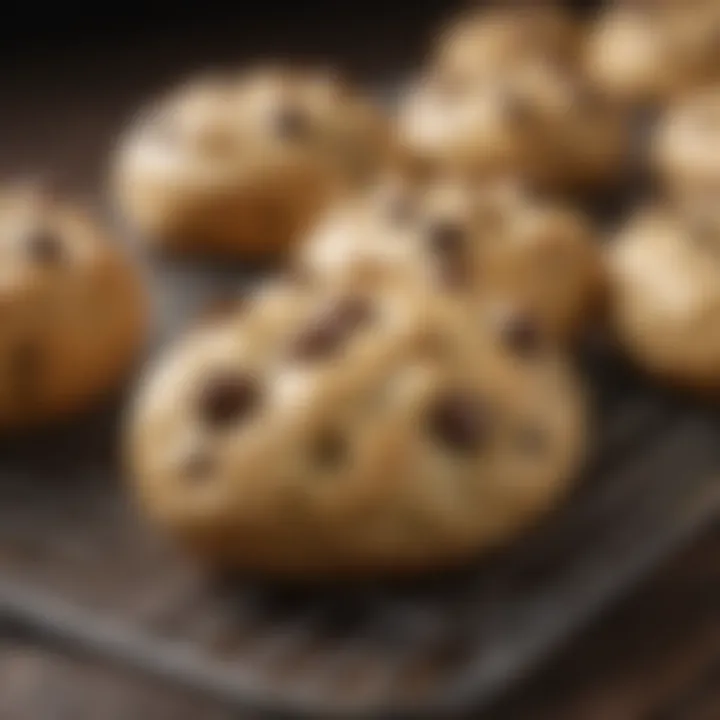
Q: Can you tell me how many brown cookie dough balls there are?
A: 9